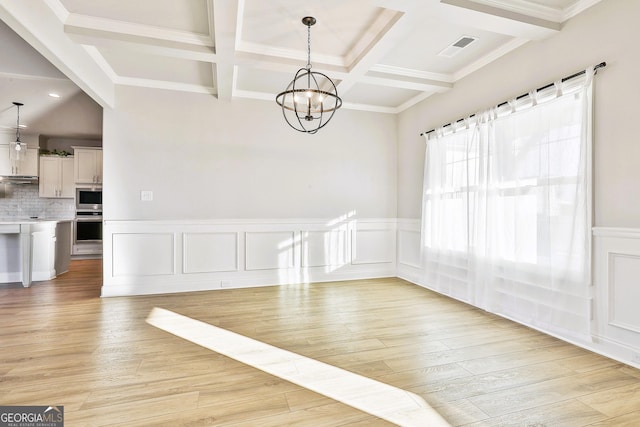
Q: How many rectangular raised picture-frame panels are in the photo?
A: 7